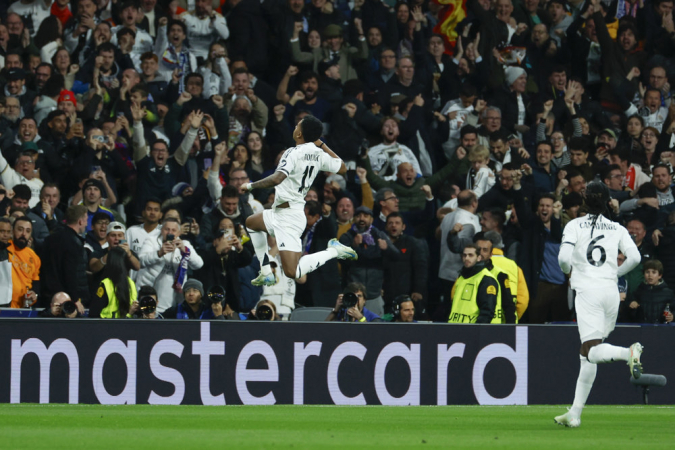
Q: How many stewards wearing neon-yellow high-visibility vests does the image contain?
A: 4